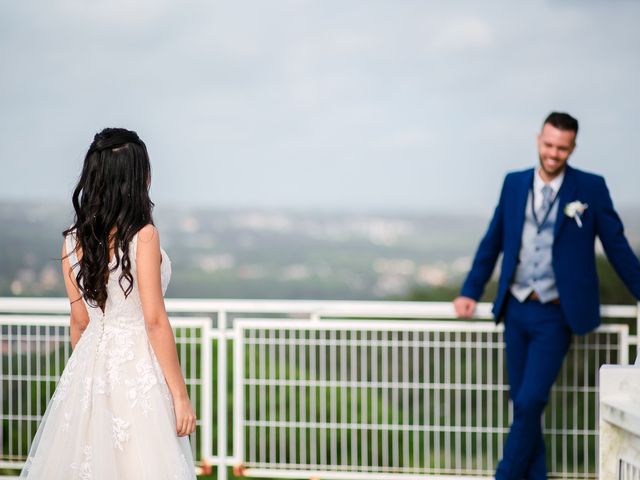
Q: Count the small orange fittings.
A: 2